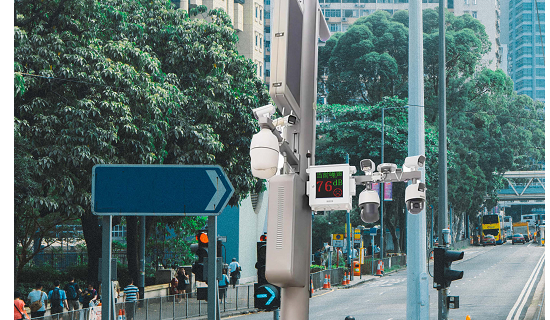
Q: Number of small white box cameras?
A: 4